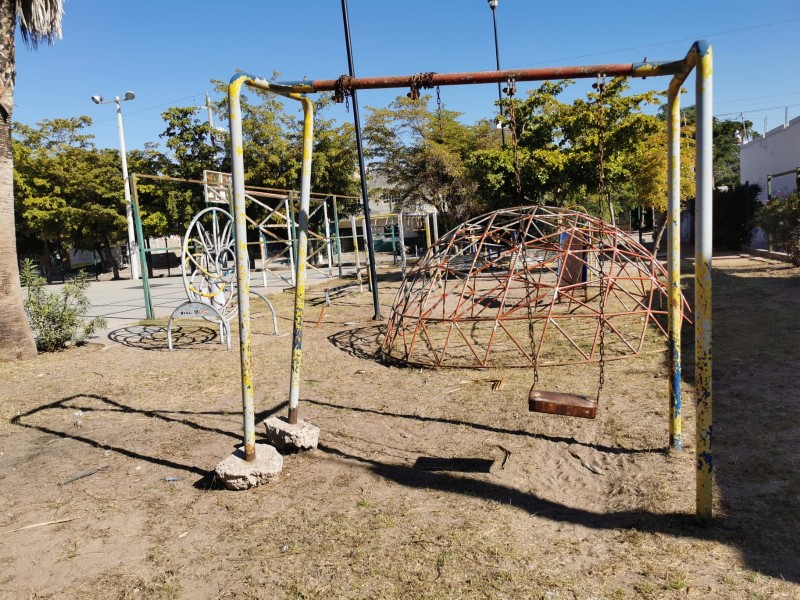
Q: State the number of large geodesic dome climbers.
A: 1